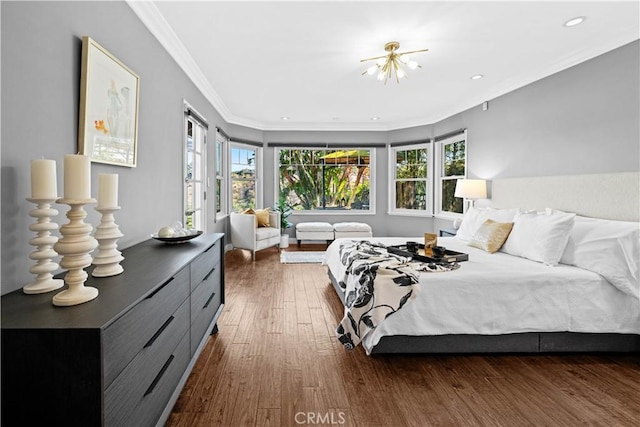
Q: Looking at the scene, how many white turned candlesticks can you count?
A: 3